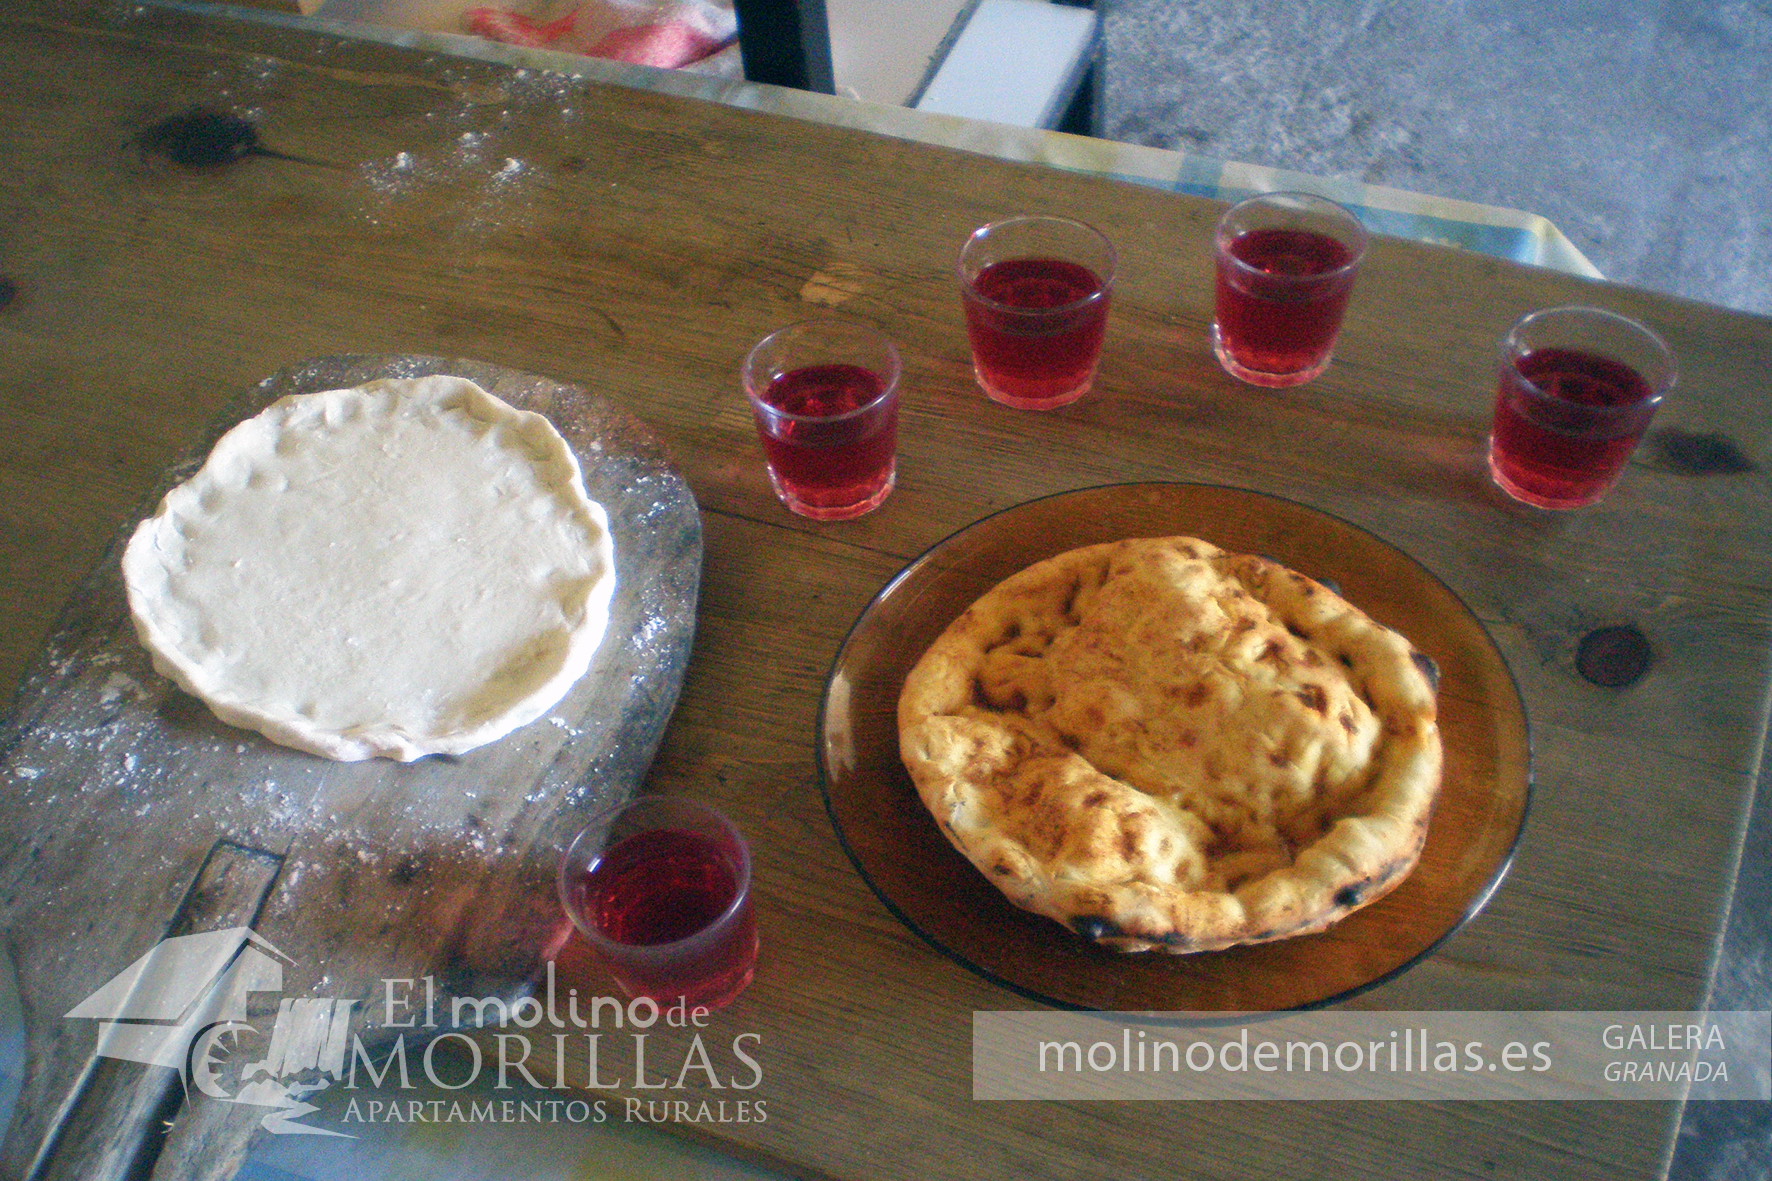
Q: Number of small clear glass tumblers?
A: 5